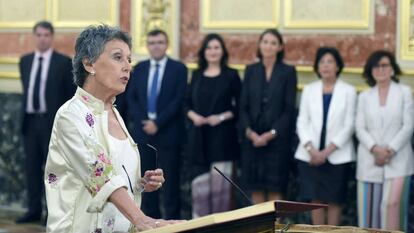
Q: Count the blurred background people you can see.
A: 6